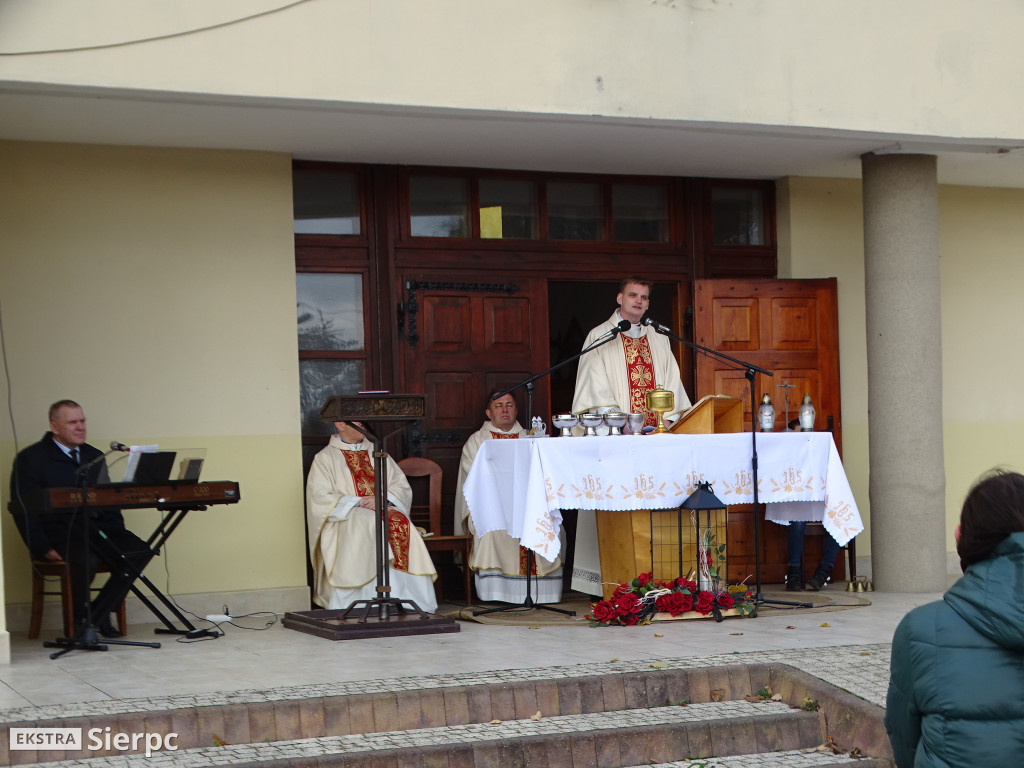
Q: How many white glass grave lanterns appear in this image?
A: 2